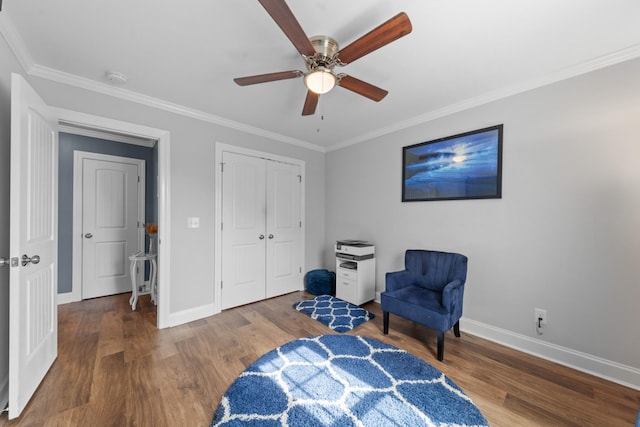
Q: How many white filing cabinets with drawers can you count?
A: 1